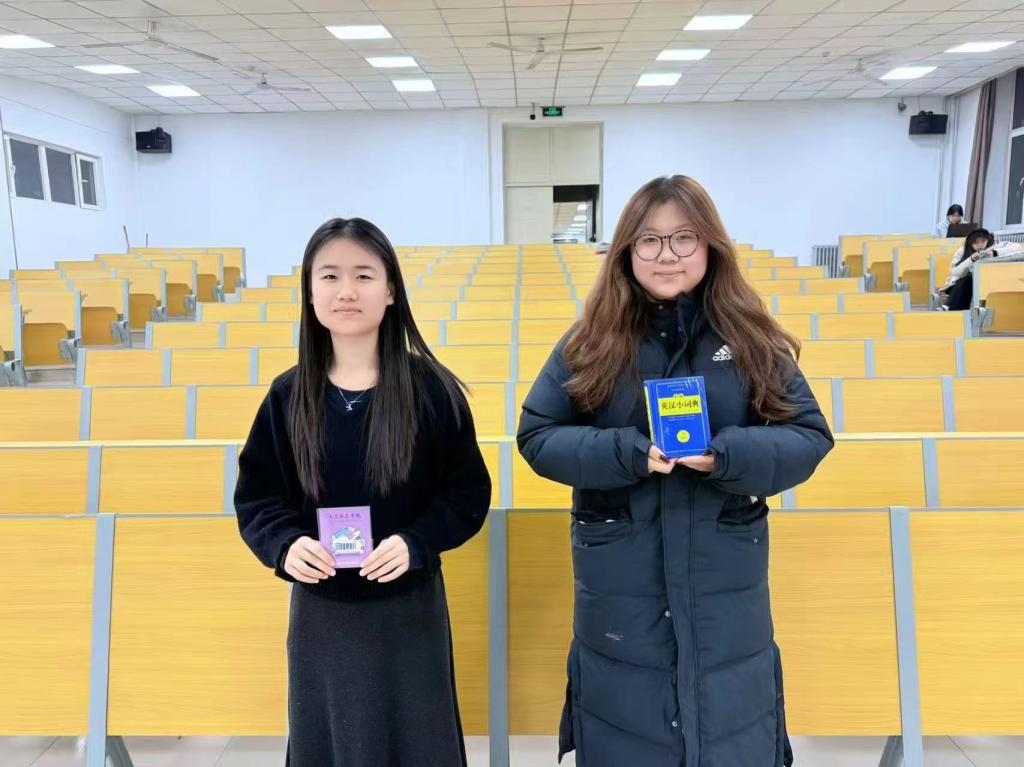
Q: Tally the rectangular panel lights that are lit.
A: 11